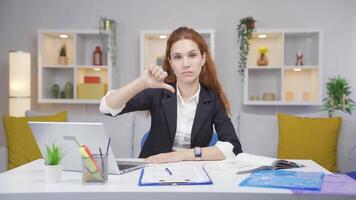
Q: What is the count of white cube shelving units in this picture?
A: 3